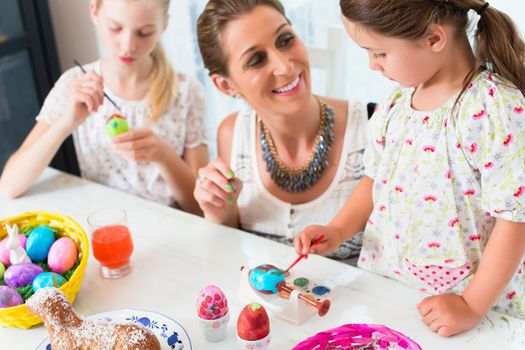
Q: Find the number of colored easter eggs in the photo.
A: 11